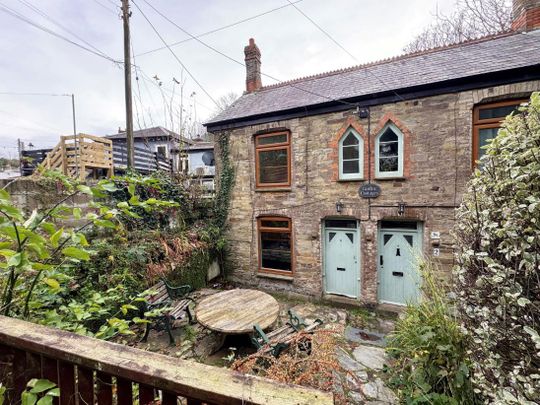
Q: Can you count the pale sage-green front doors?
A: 2